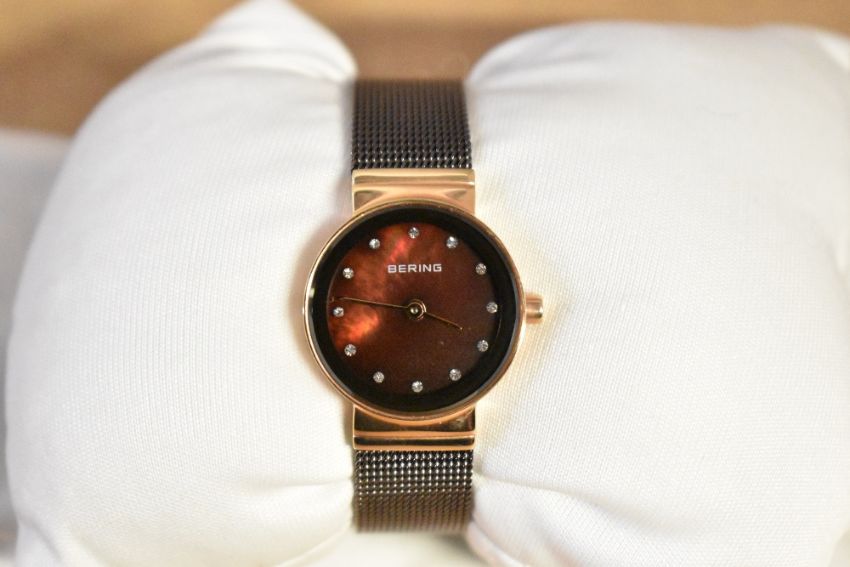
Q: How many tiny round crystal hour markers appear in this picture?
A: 12